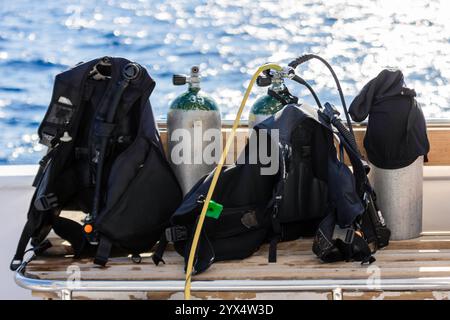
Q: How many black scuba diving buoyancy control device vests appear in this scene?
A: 2